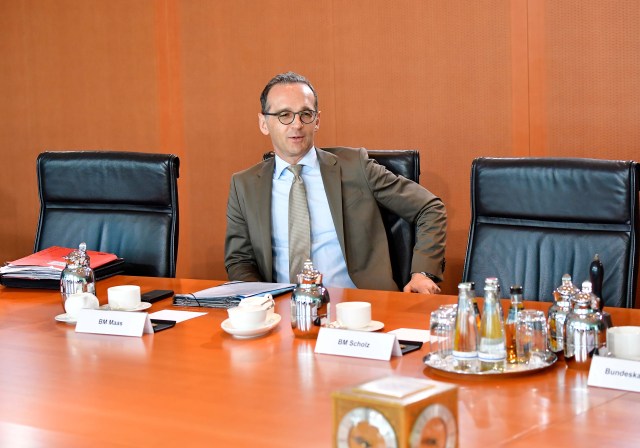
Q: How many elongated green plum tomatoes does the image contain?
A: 0